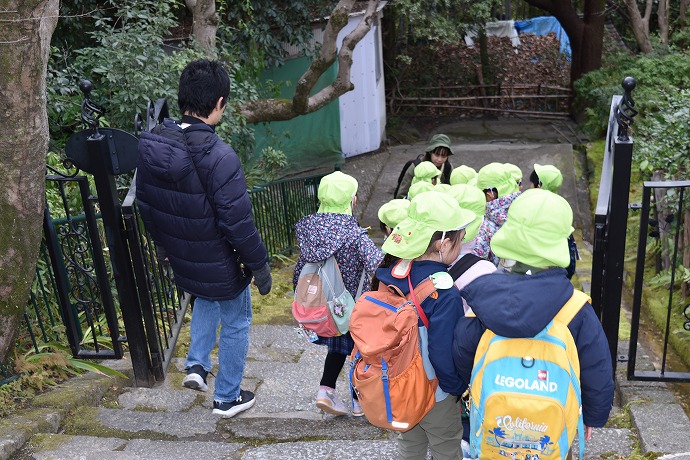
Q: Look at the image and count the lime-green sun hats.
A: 12